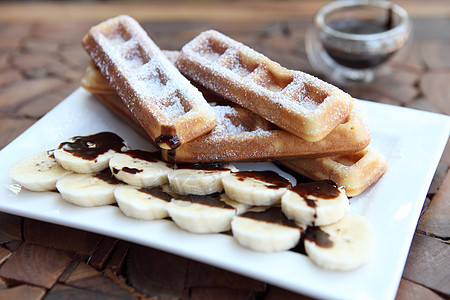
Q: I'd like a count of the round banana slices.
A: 11